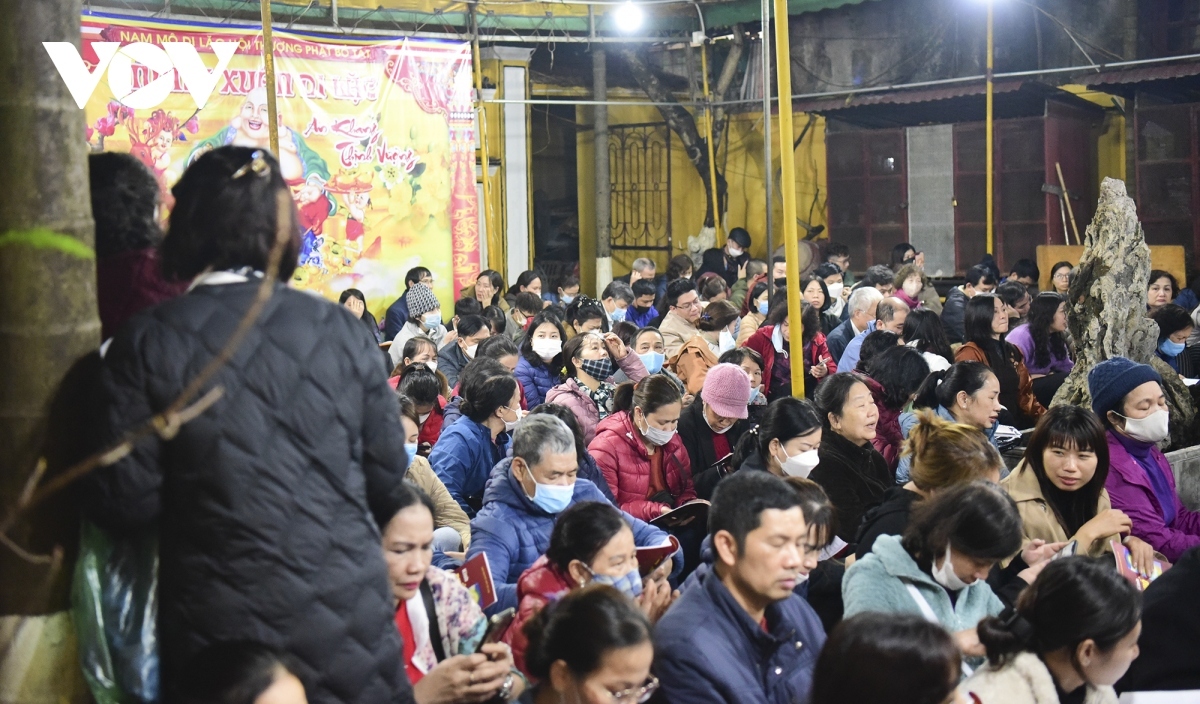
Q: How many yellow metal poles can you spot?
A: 5